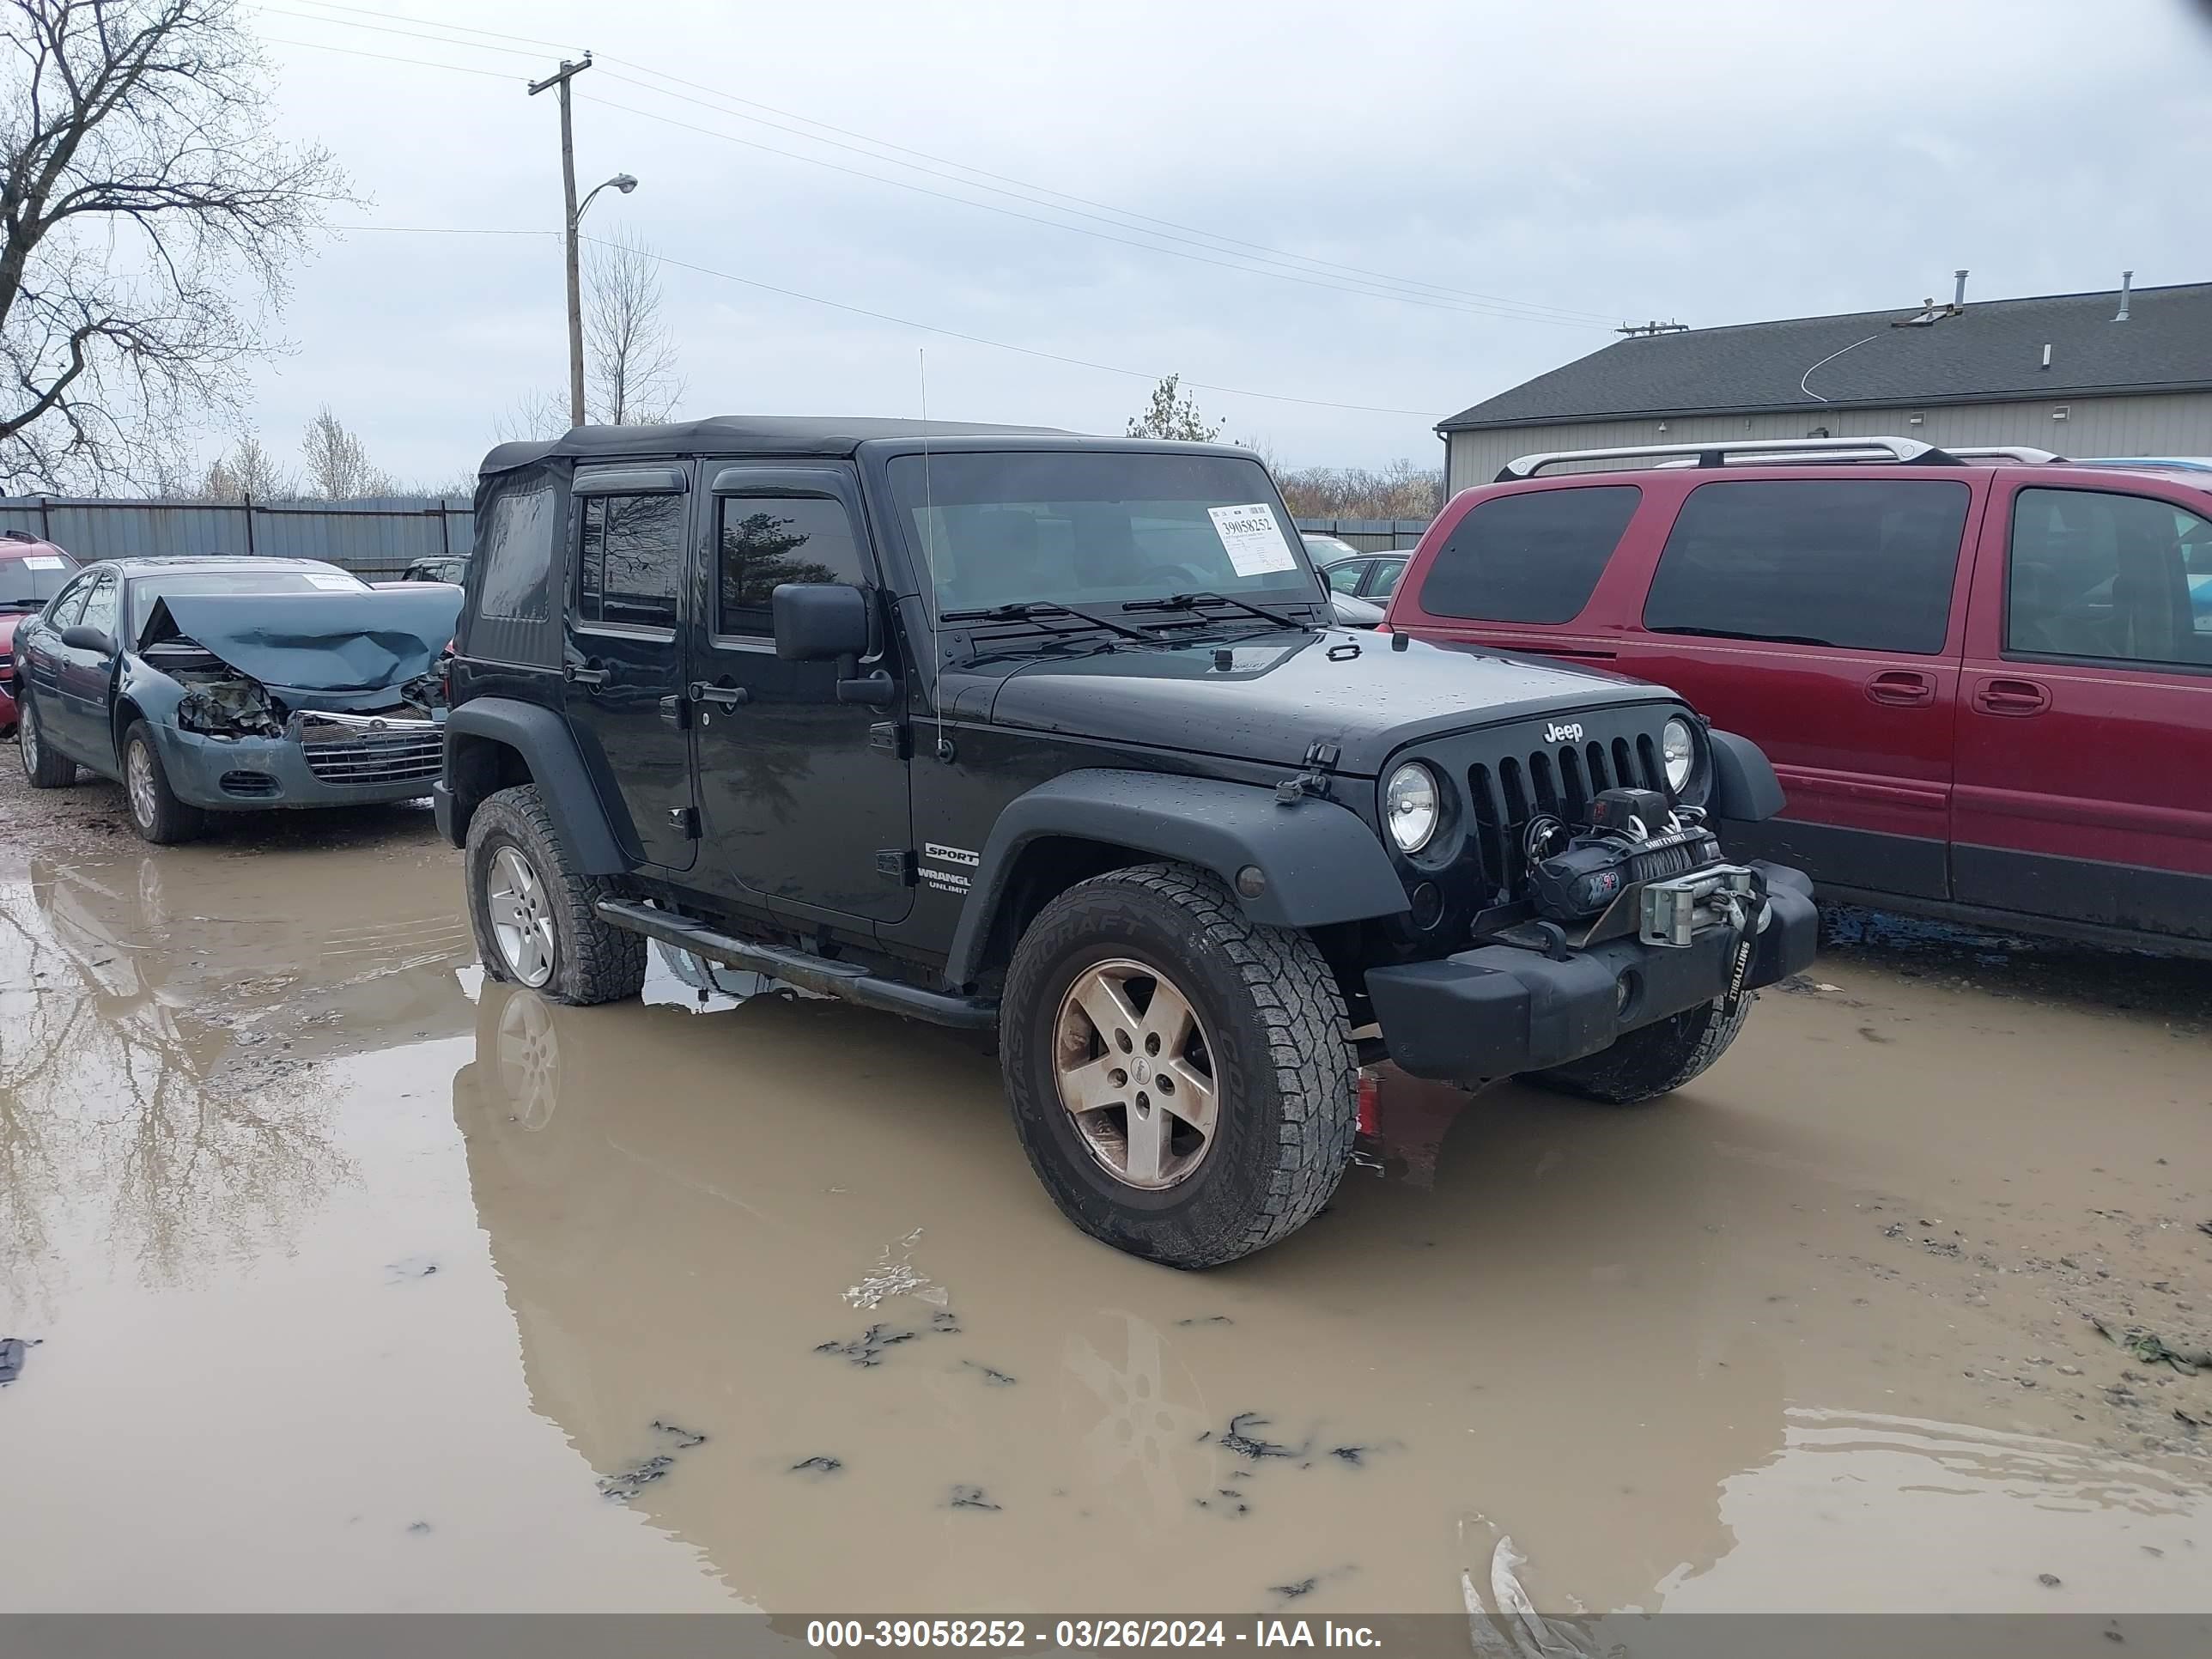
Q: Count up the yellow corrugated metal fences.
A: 0